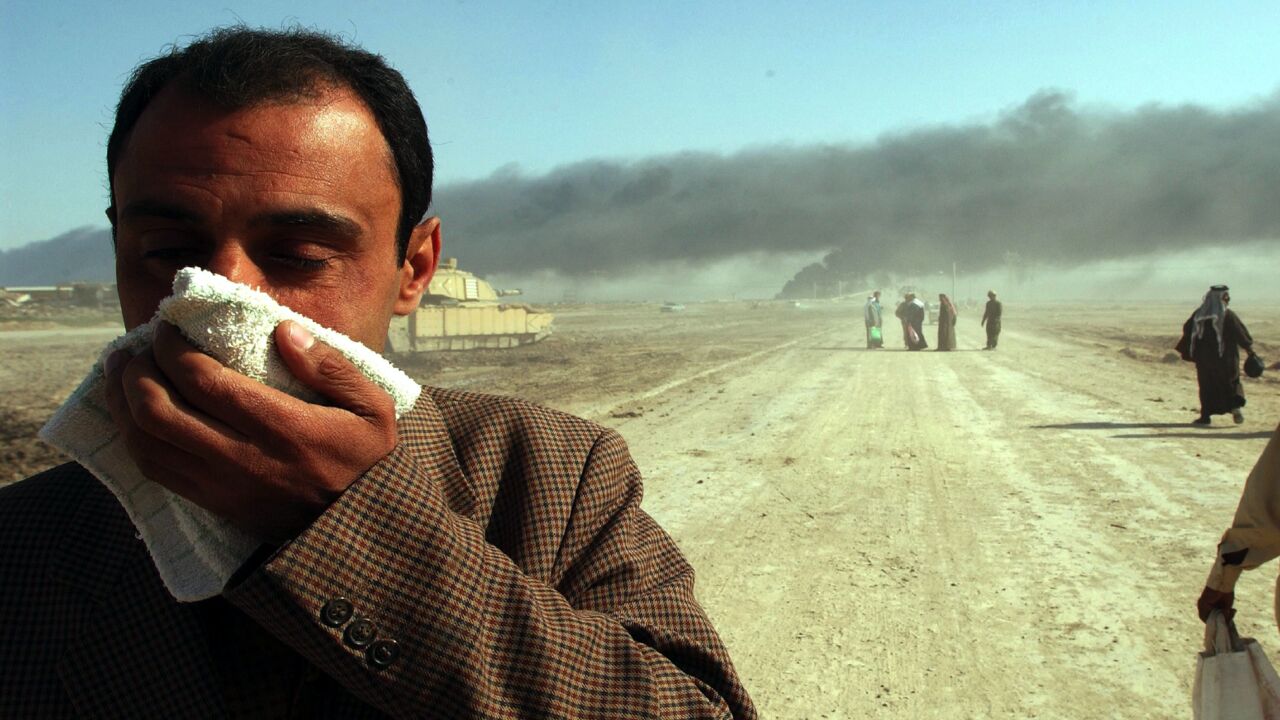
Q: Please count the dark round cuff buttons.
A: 3